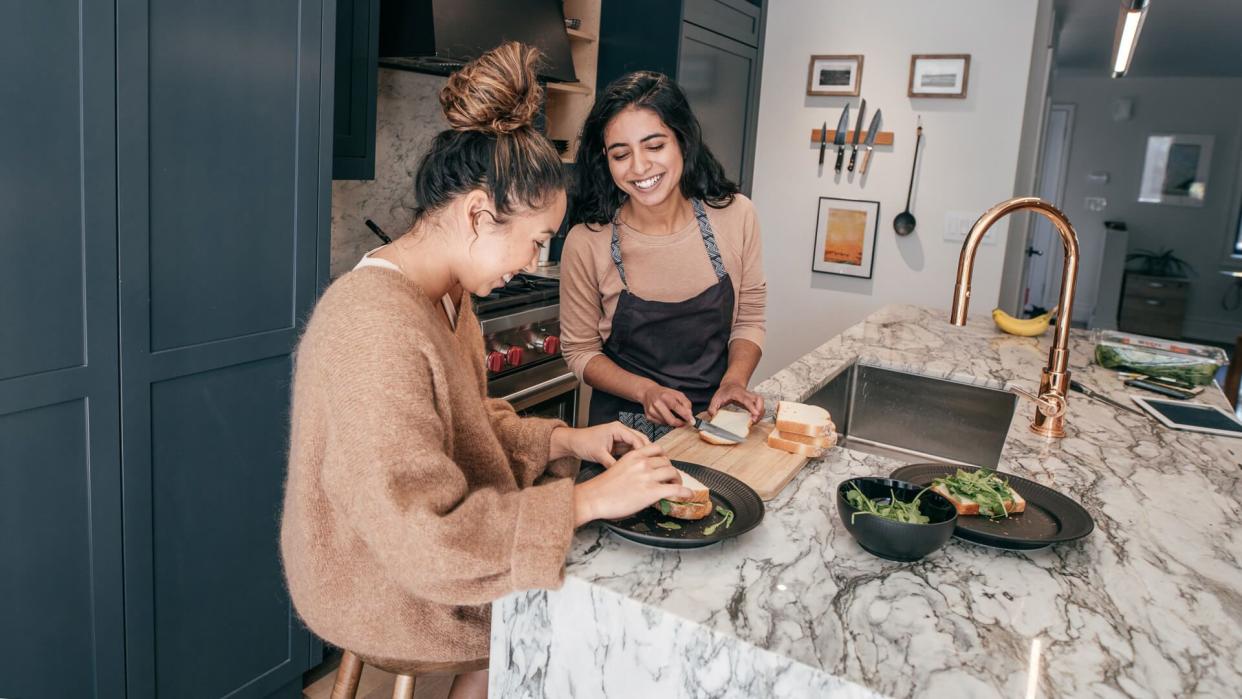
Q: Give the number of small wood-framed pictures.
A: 2